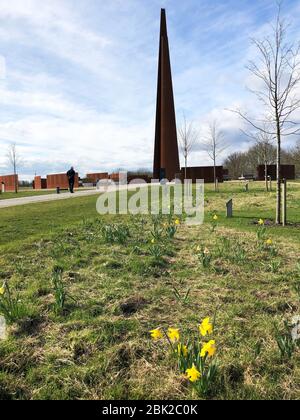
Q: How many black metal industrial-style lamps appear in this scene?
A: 0